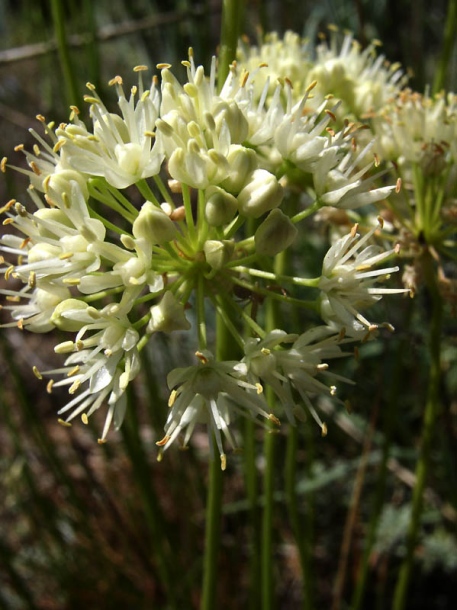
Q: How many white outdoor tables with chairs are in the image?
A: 0